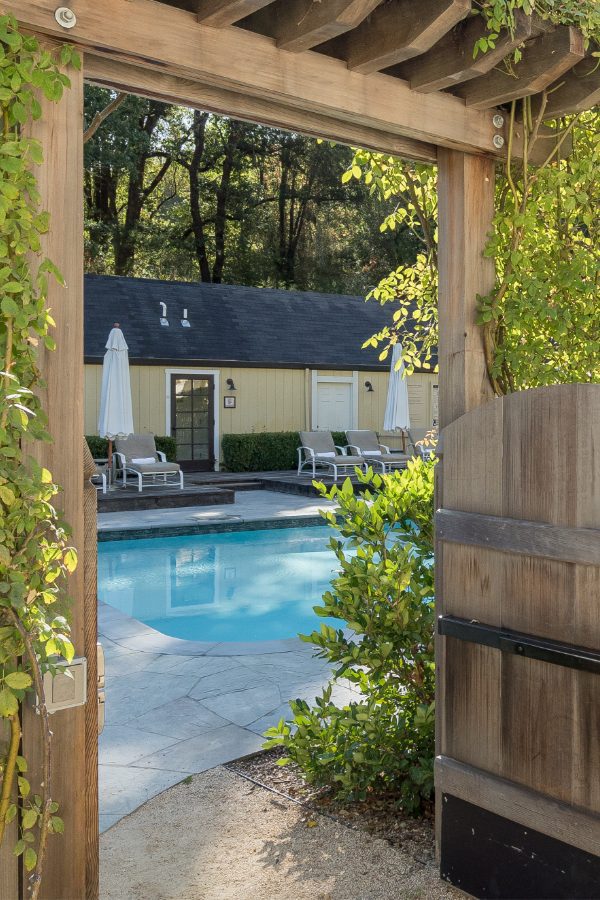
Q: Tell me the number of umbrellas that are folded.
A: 2